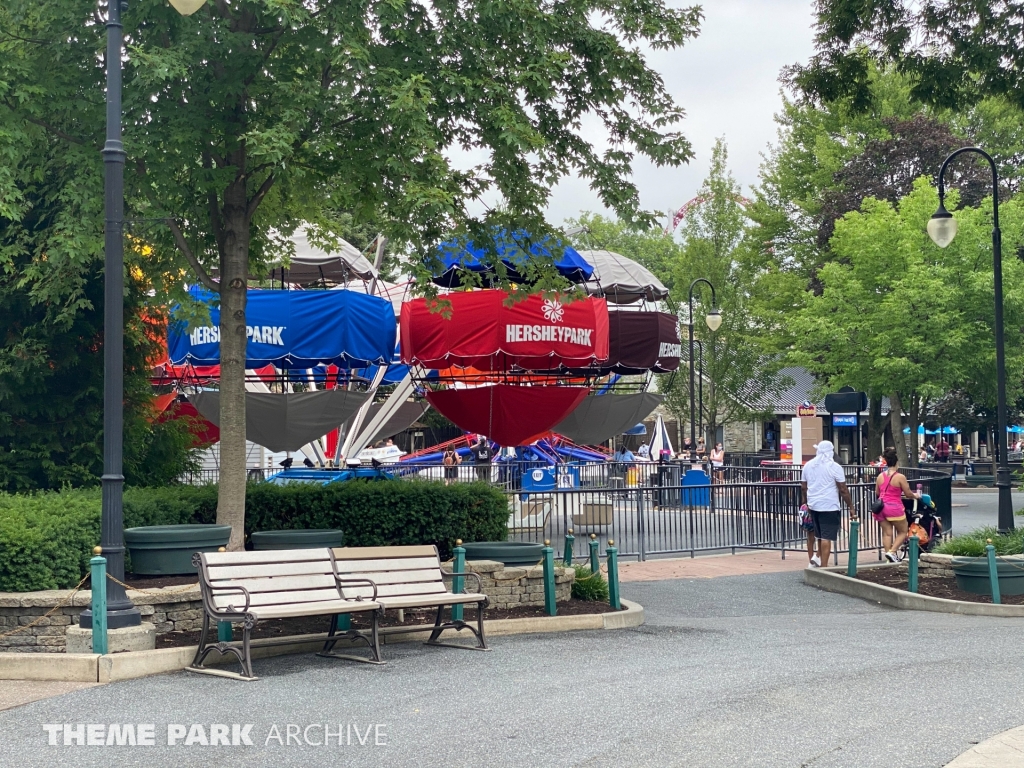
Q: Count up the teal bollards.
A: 11